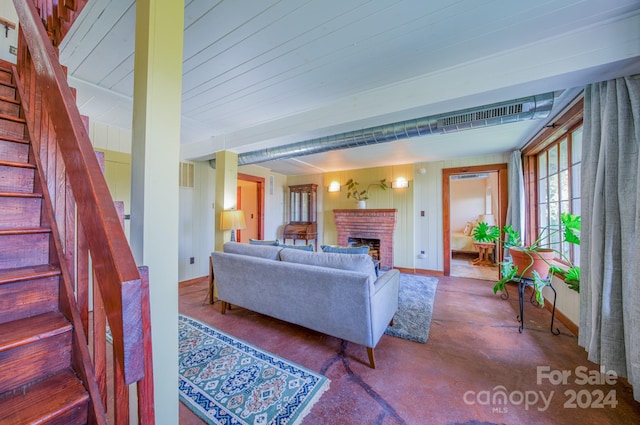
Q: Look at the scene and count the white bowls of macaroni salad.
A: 0